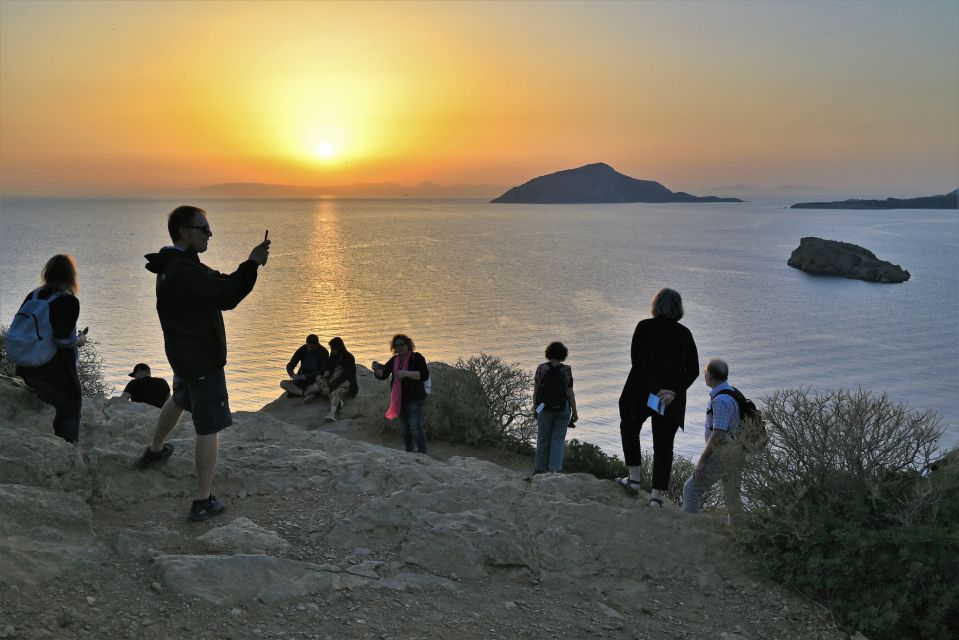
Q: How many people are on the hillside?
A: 9